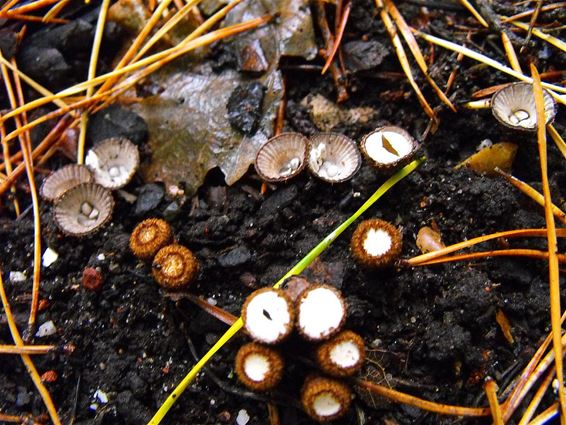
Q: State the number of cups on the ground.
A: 15